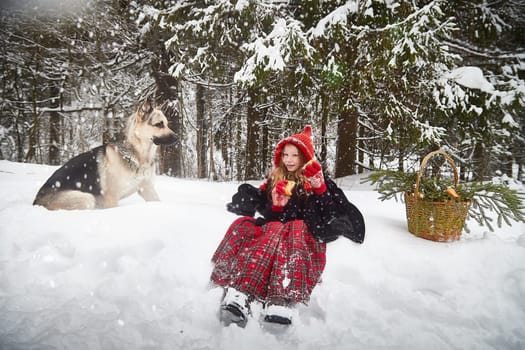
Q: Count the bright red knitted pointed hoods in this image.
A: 1